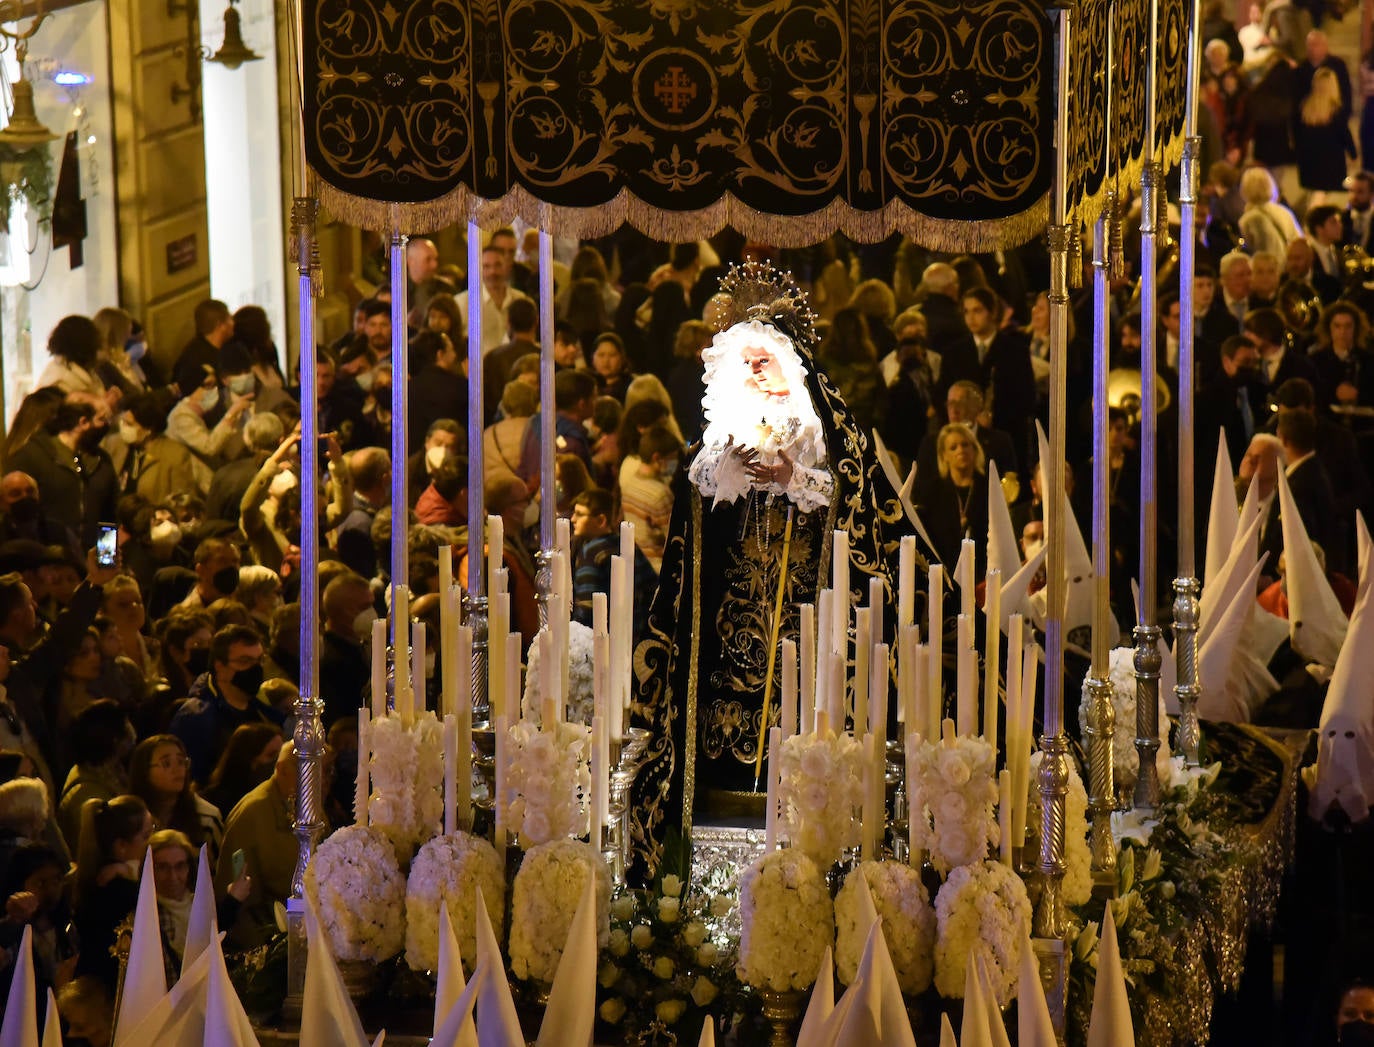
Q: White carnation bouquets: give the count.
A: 9